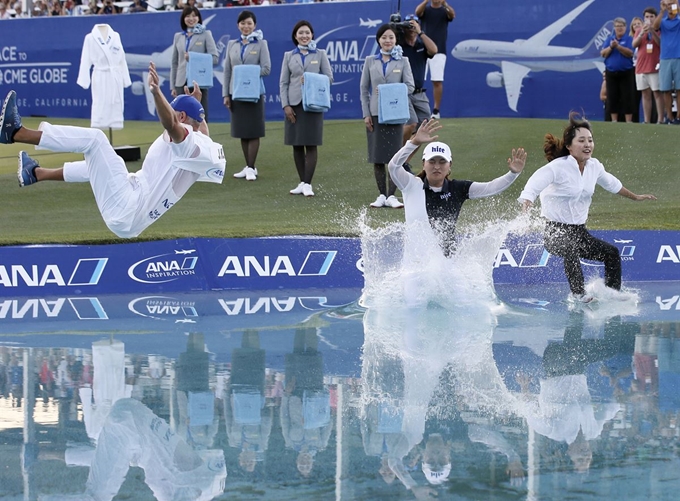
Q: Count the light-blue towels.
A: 4